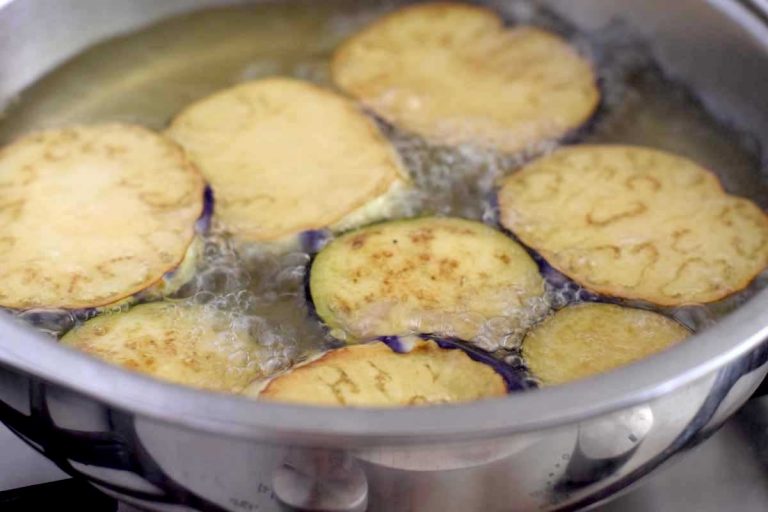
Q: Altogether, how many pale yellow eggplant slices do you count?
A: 8